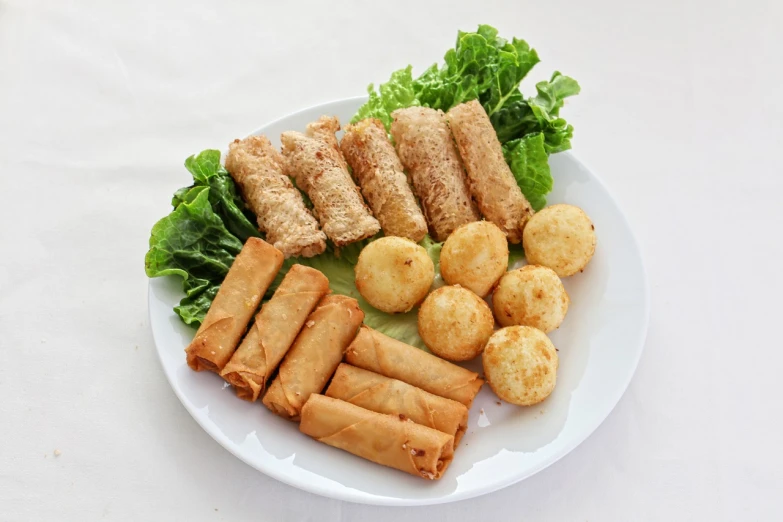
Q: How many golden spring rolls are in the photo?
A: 6